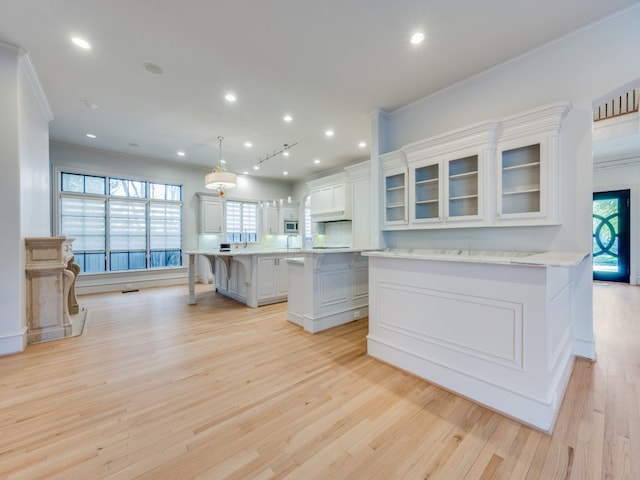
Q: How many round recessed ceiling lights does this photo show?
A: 15